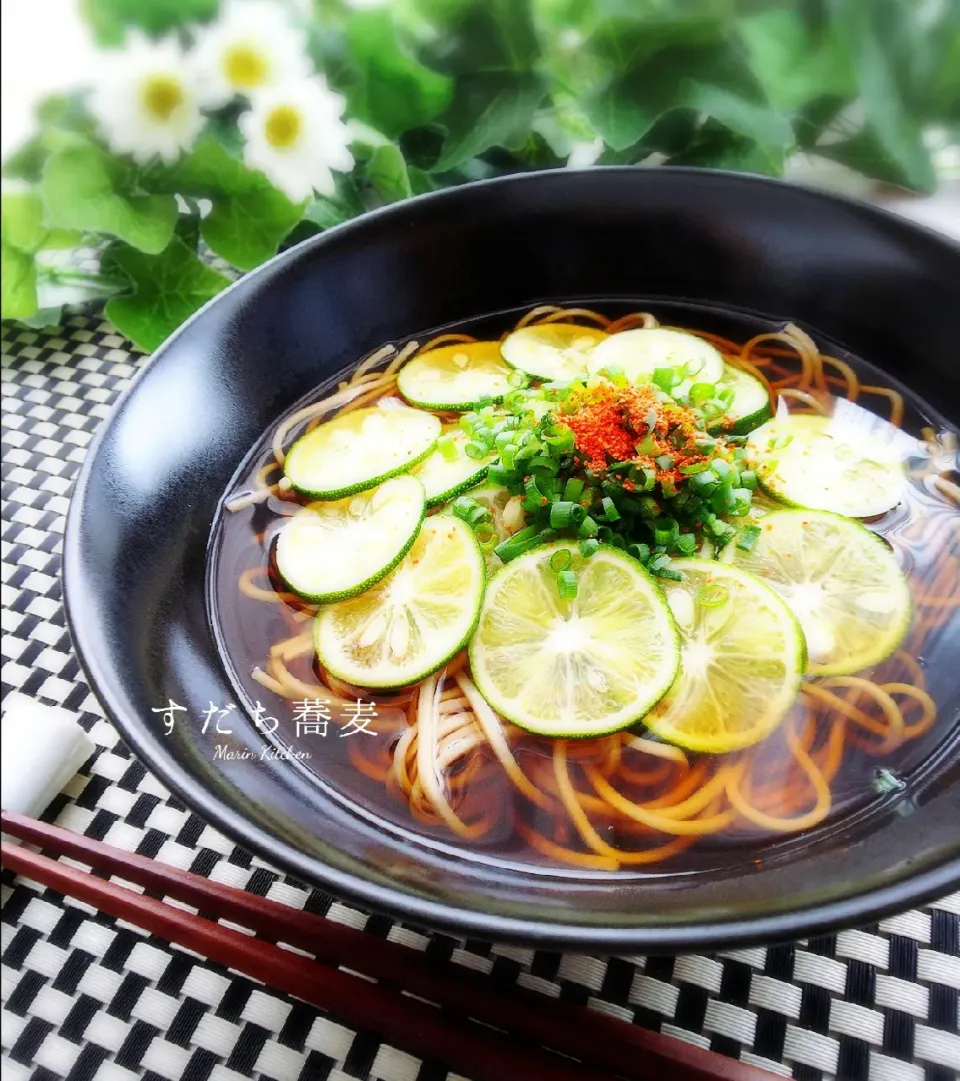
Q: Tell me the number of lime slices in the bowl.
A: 13